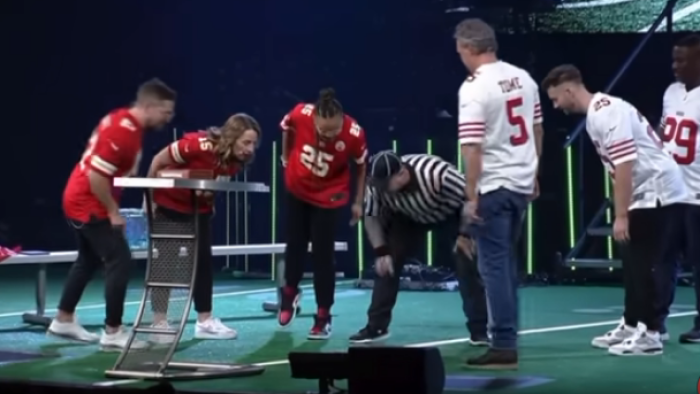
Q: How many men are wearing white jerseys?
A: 3